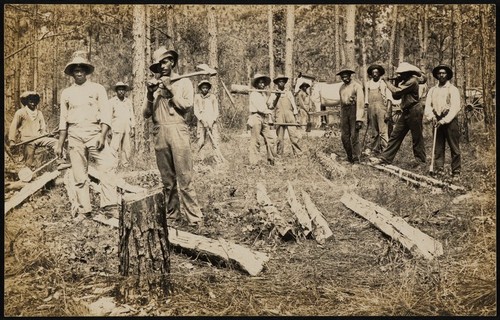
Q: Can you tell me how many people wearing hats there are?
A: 12